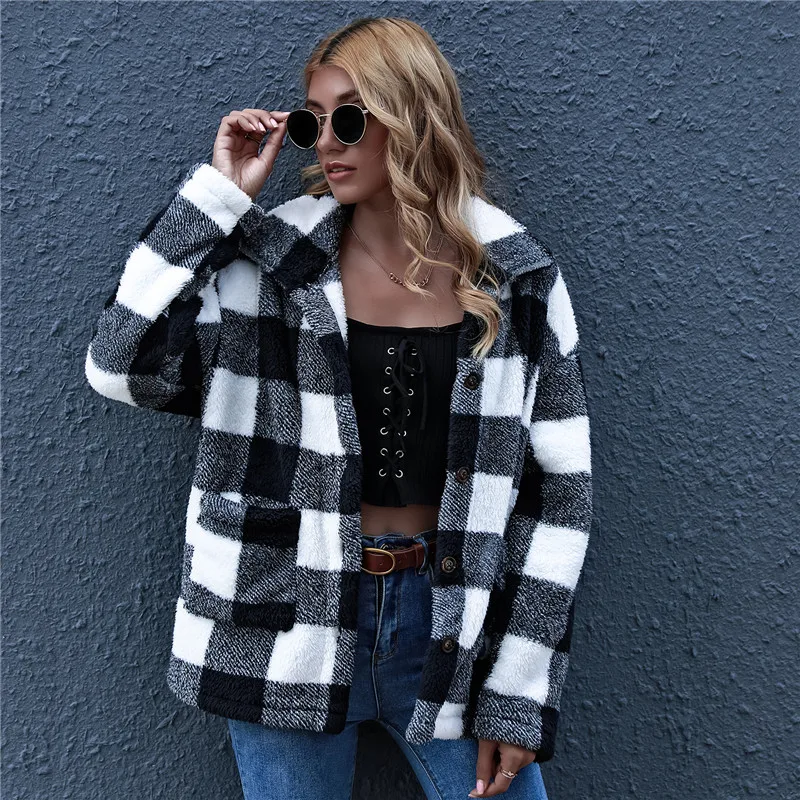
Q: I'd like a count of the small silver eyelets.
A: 14